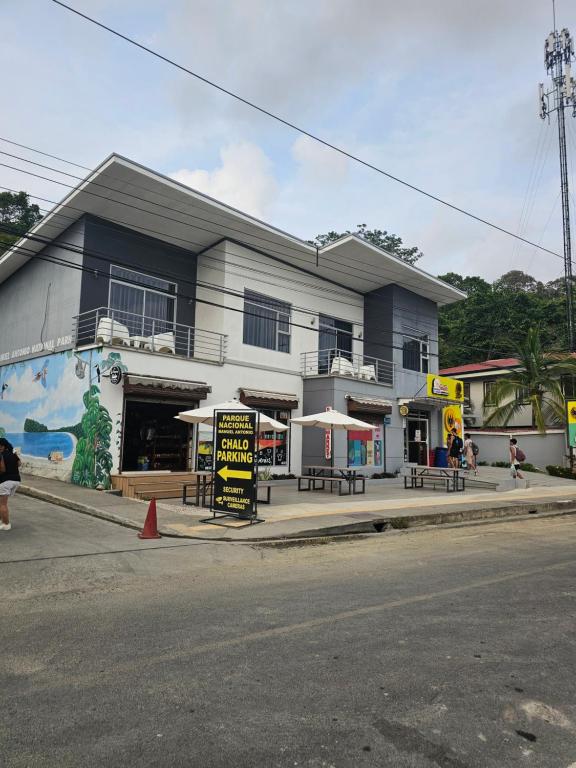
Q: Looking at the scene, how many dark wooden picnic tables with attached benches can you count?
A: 3